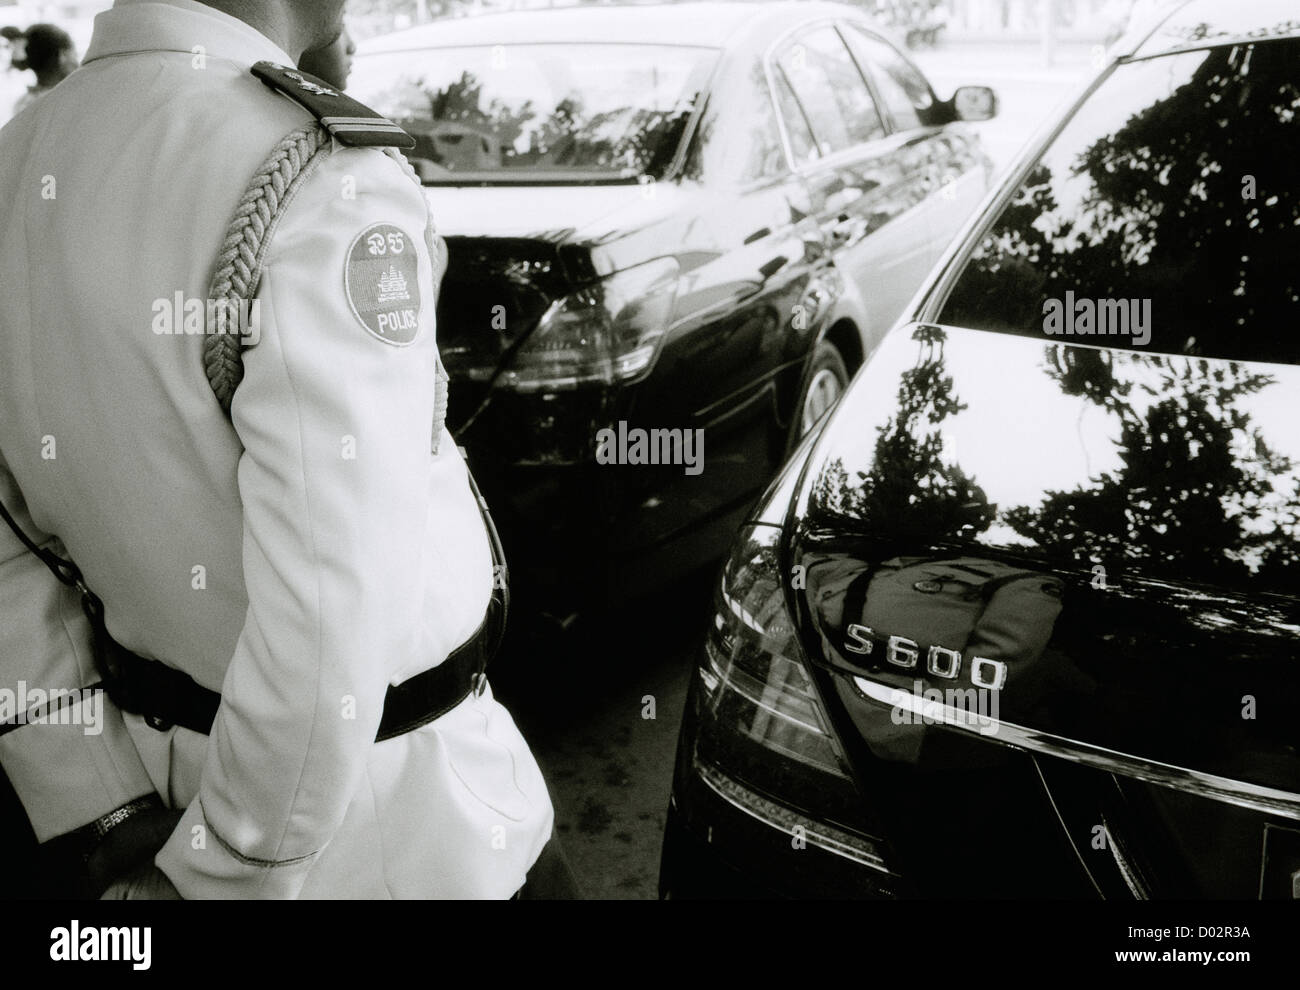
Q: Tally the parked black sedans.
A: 2